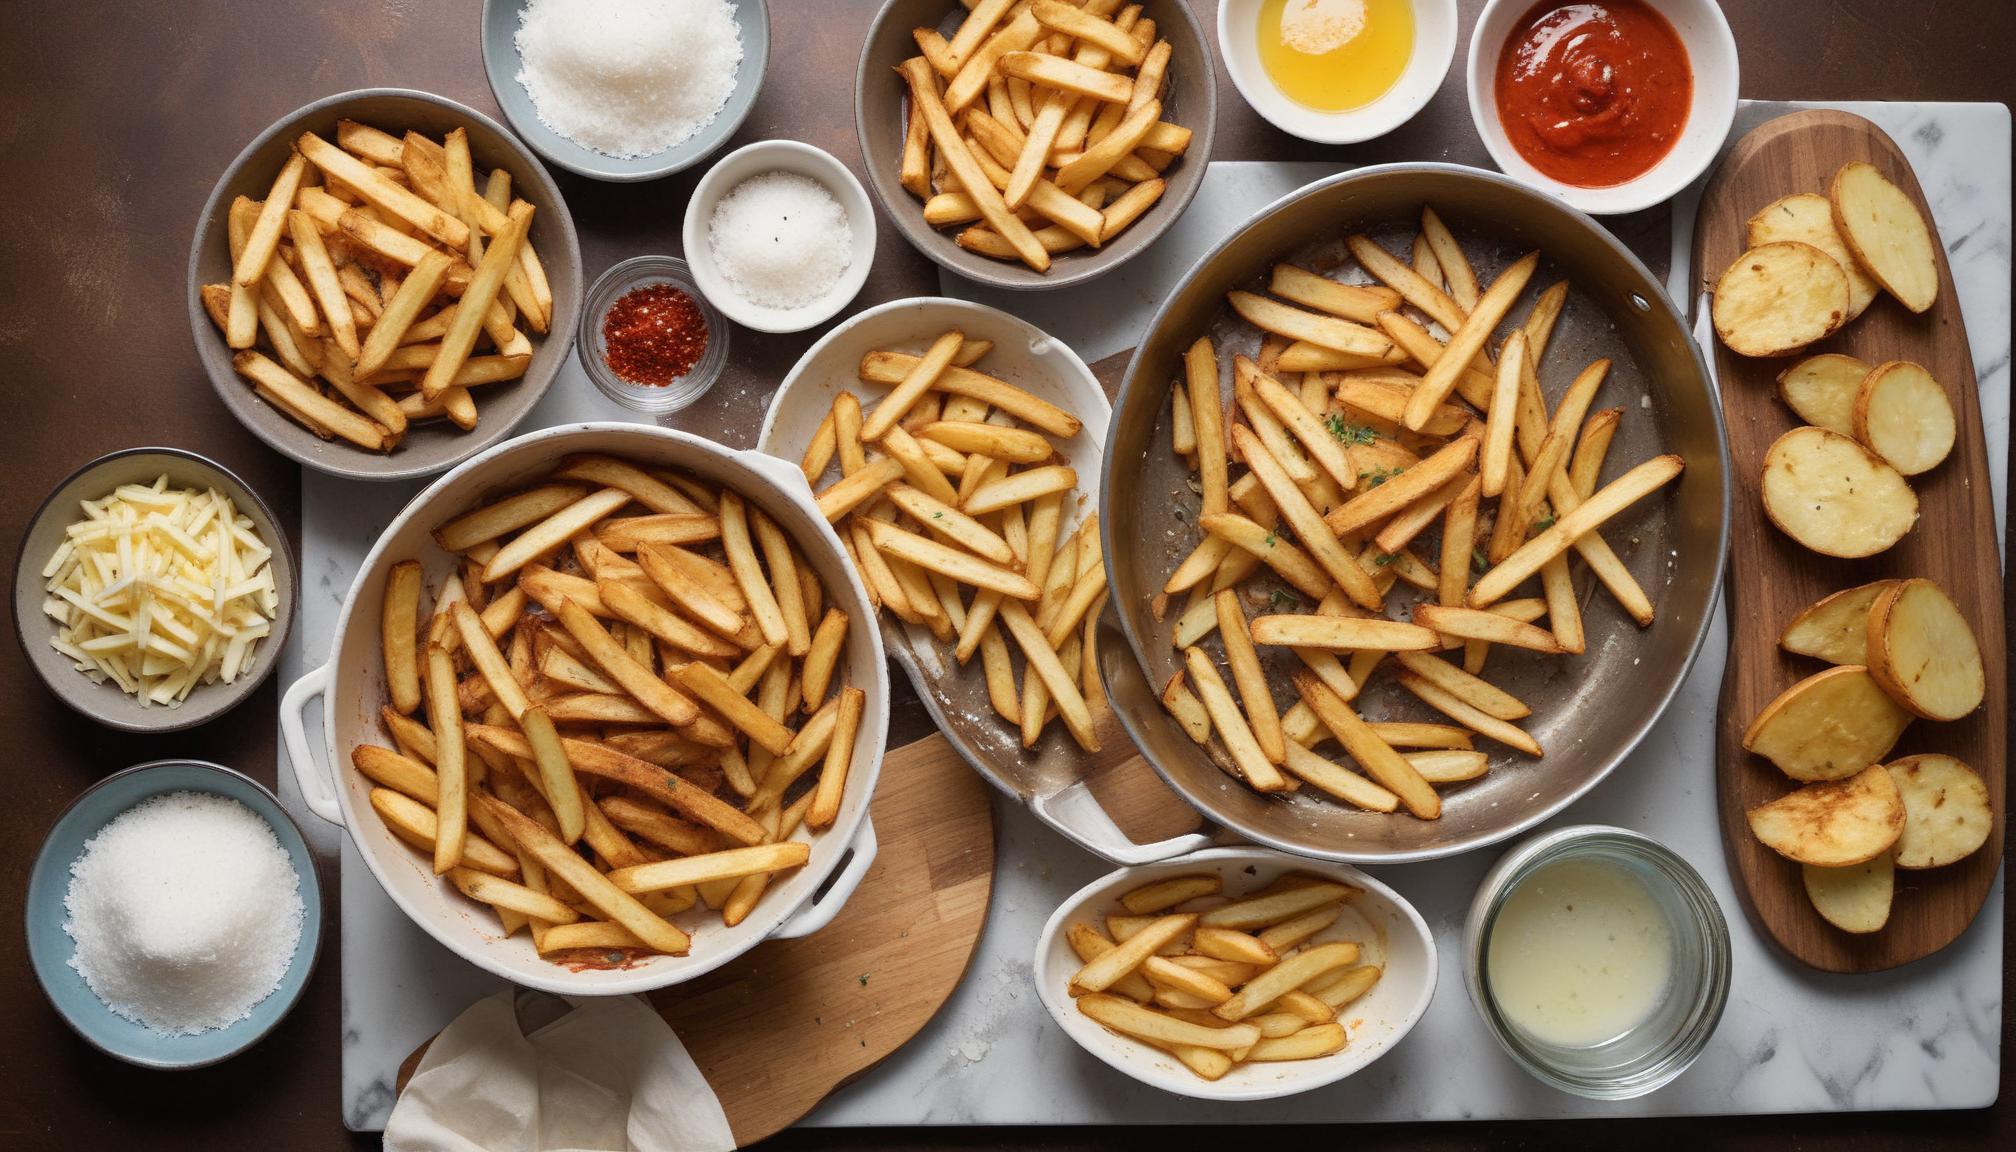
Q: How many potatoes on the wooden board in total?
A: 12